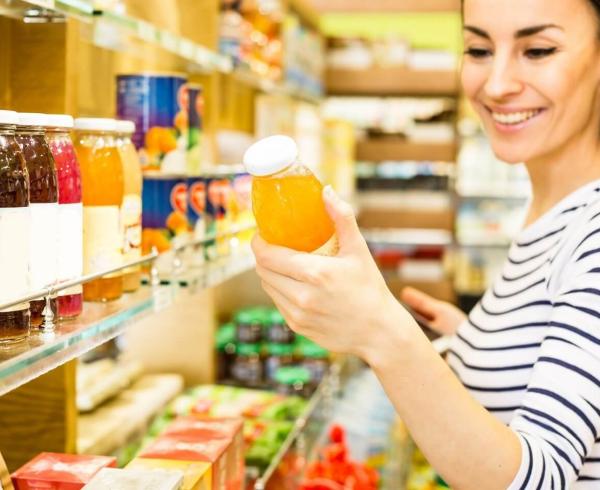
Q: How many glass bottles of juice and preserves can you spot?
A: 6